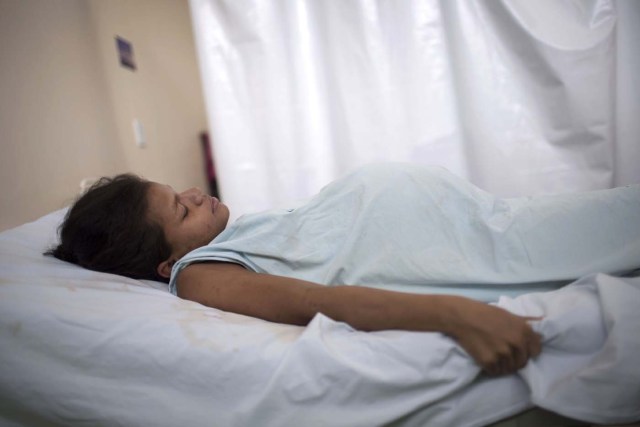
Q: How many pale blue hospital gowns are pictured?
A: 1